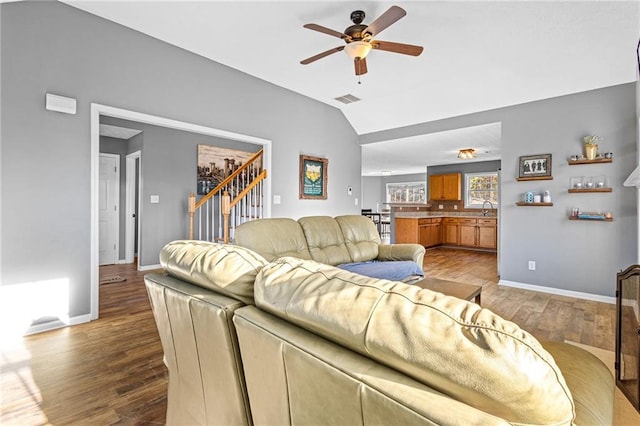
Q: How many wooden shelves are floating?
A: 5